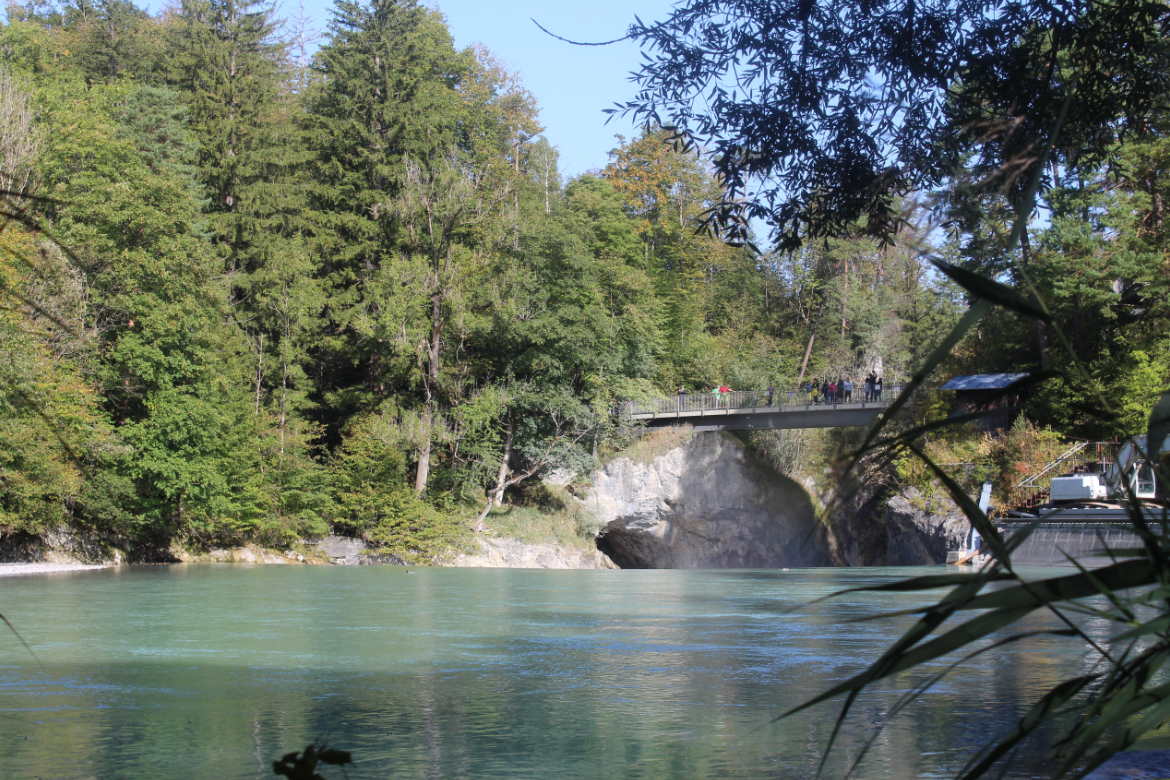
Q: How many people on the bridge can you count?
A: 13